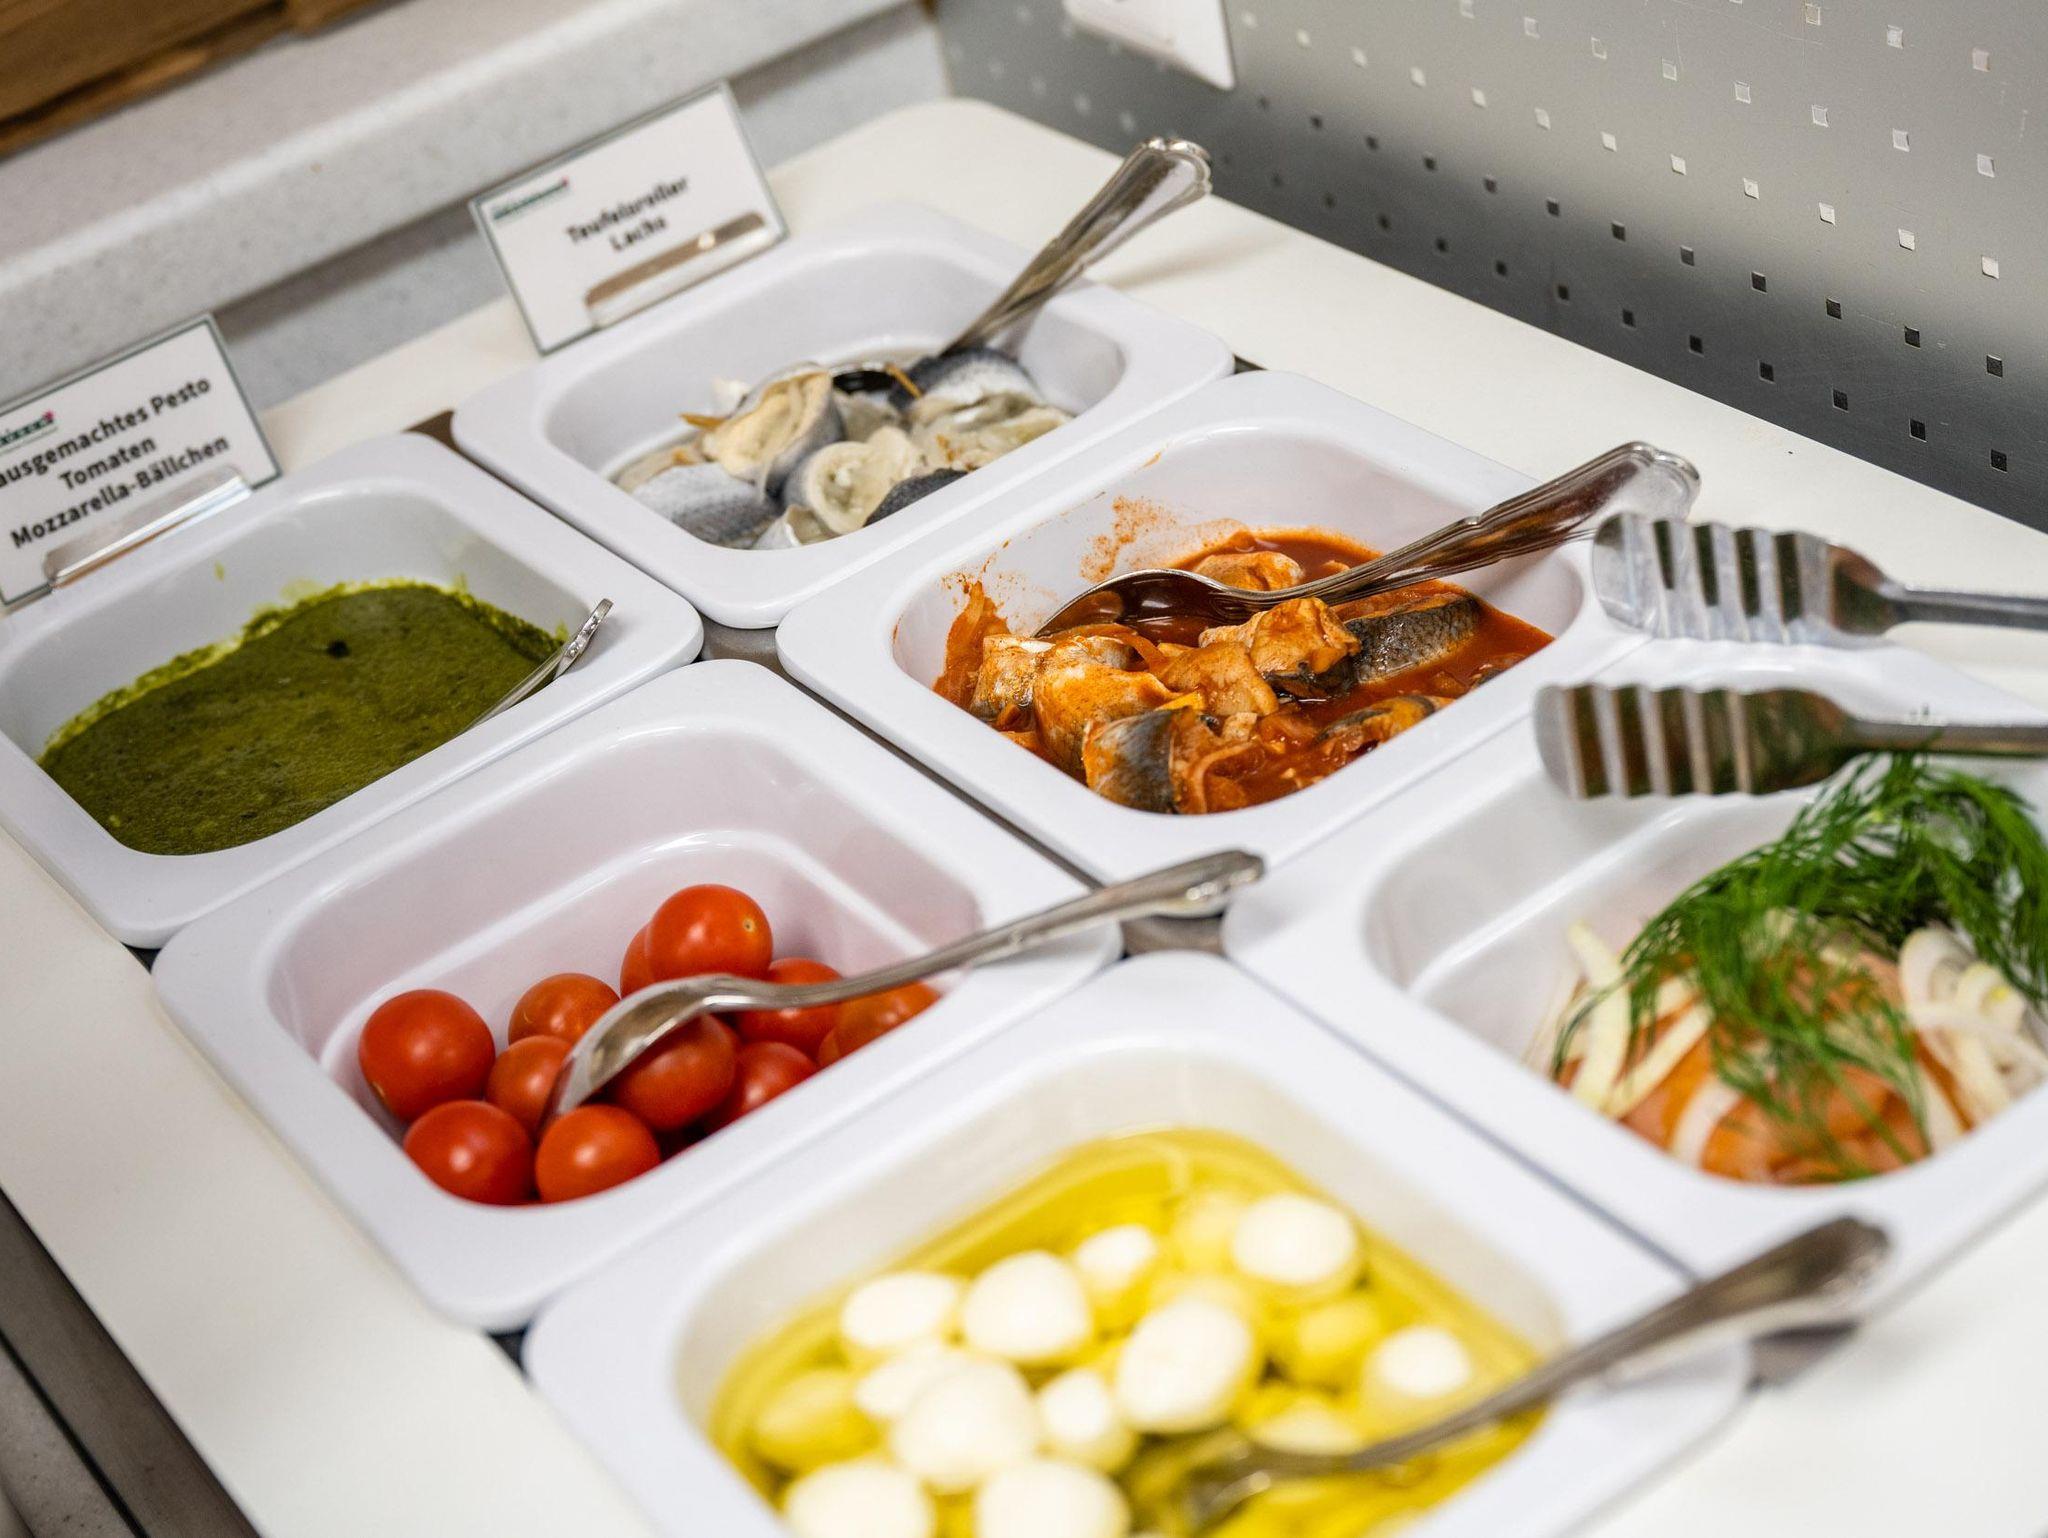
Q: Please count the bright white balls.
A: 11